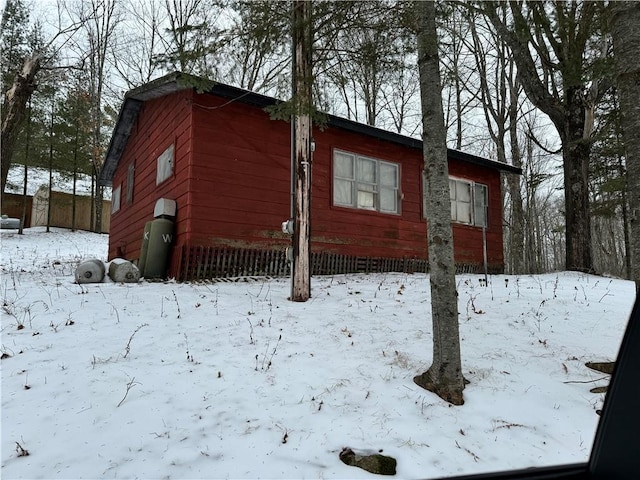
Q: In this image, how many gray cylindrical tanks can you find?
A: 2